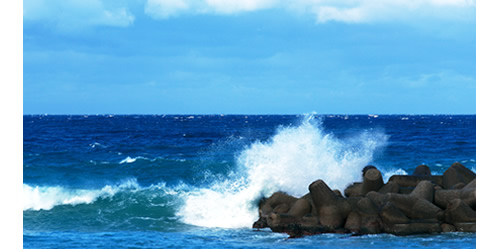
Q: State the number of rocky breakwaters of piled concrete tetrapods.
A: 1